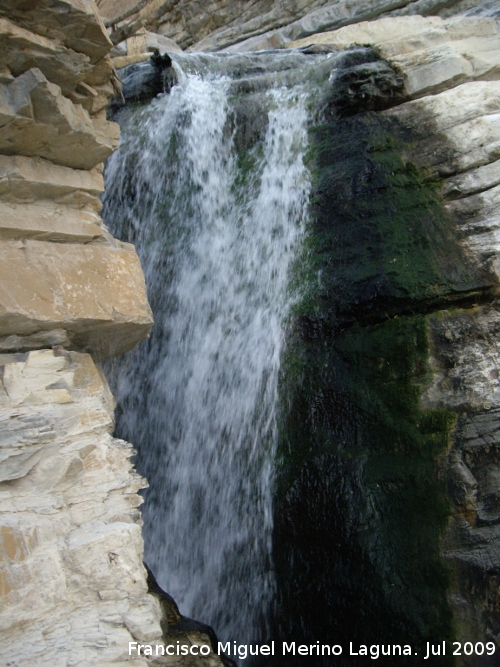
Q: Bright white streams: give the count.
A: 2